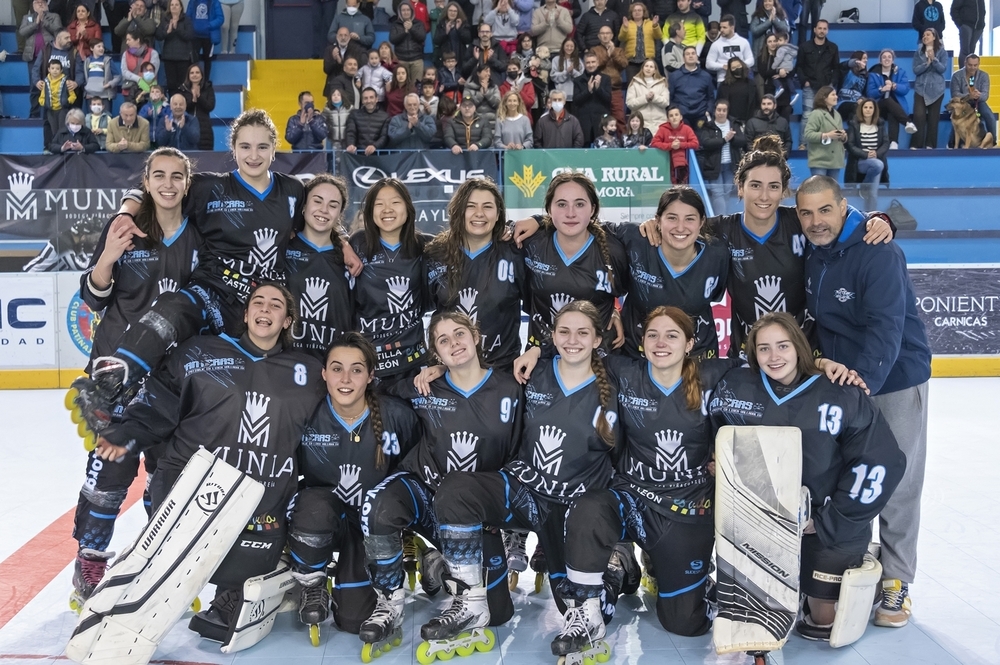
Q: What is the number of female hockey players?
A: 14